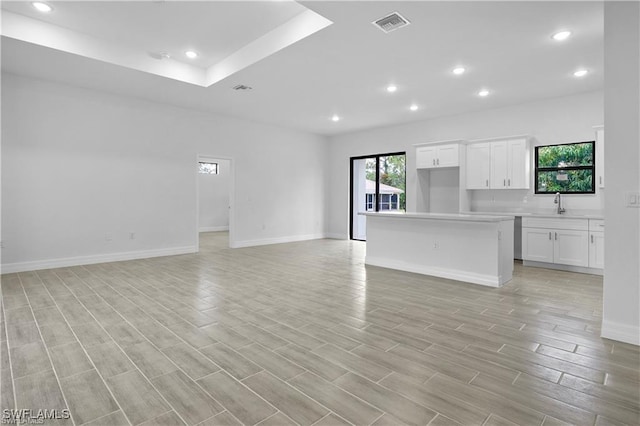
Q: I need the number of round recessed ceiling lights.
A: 9